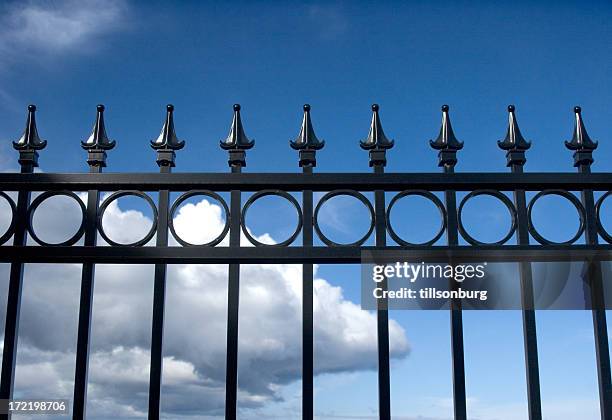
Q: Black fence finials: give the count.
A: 9